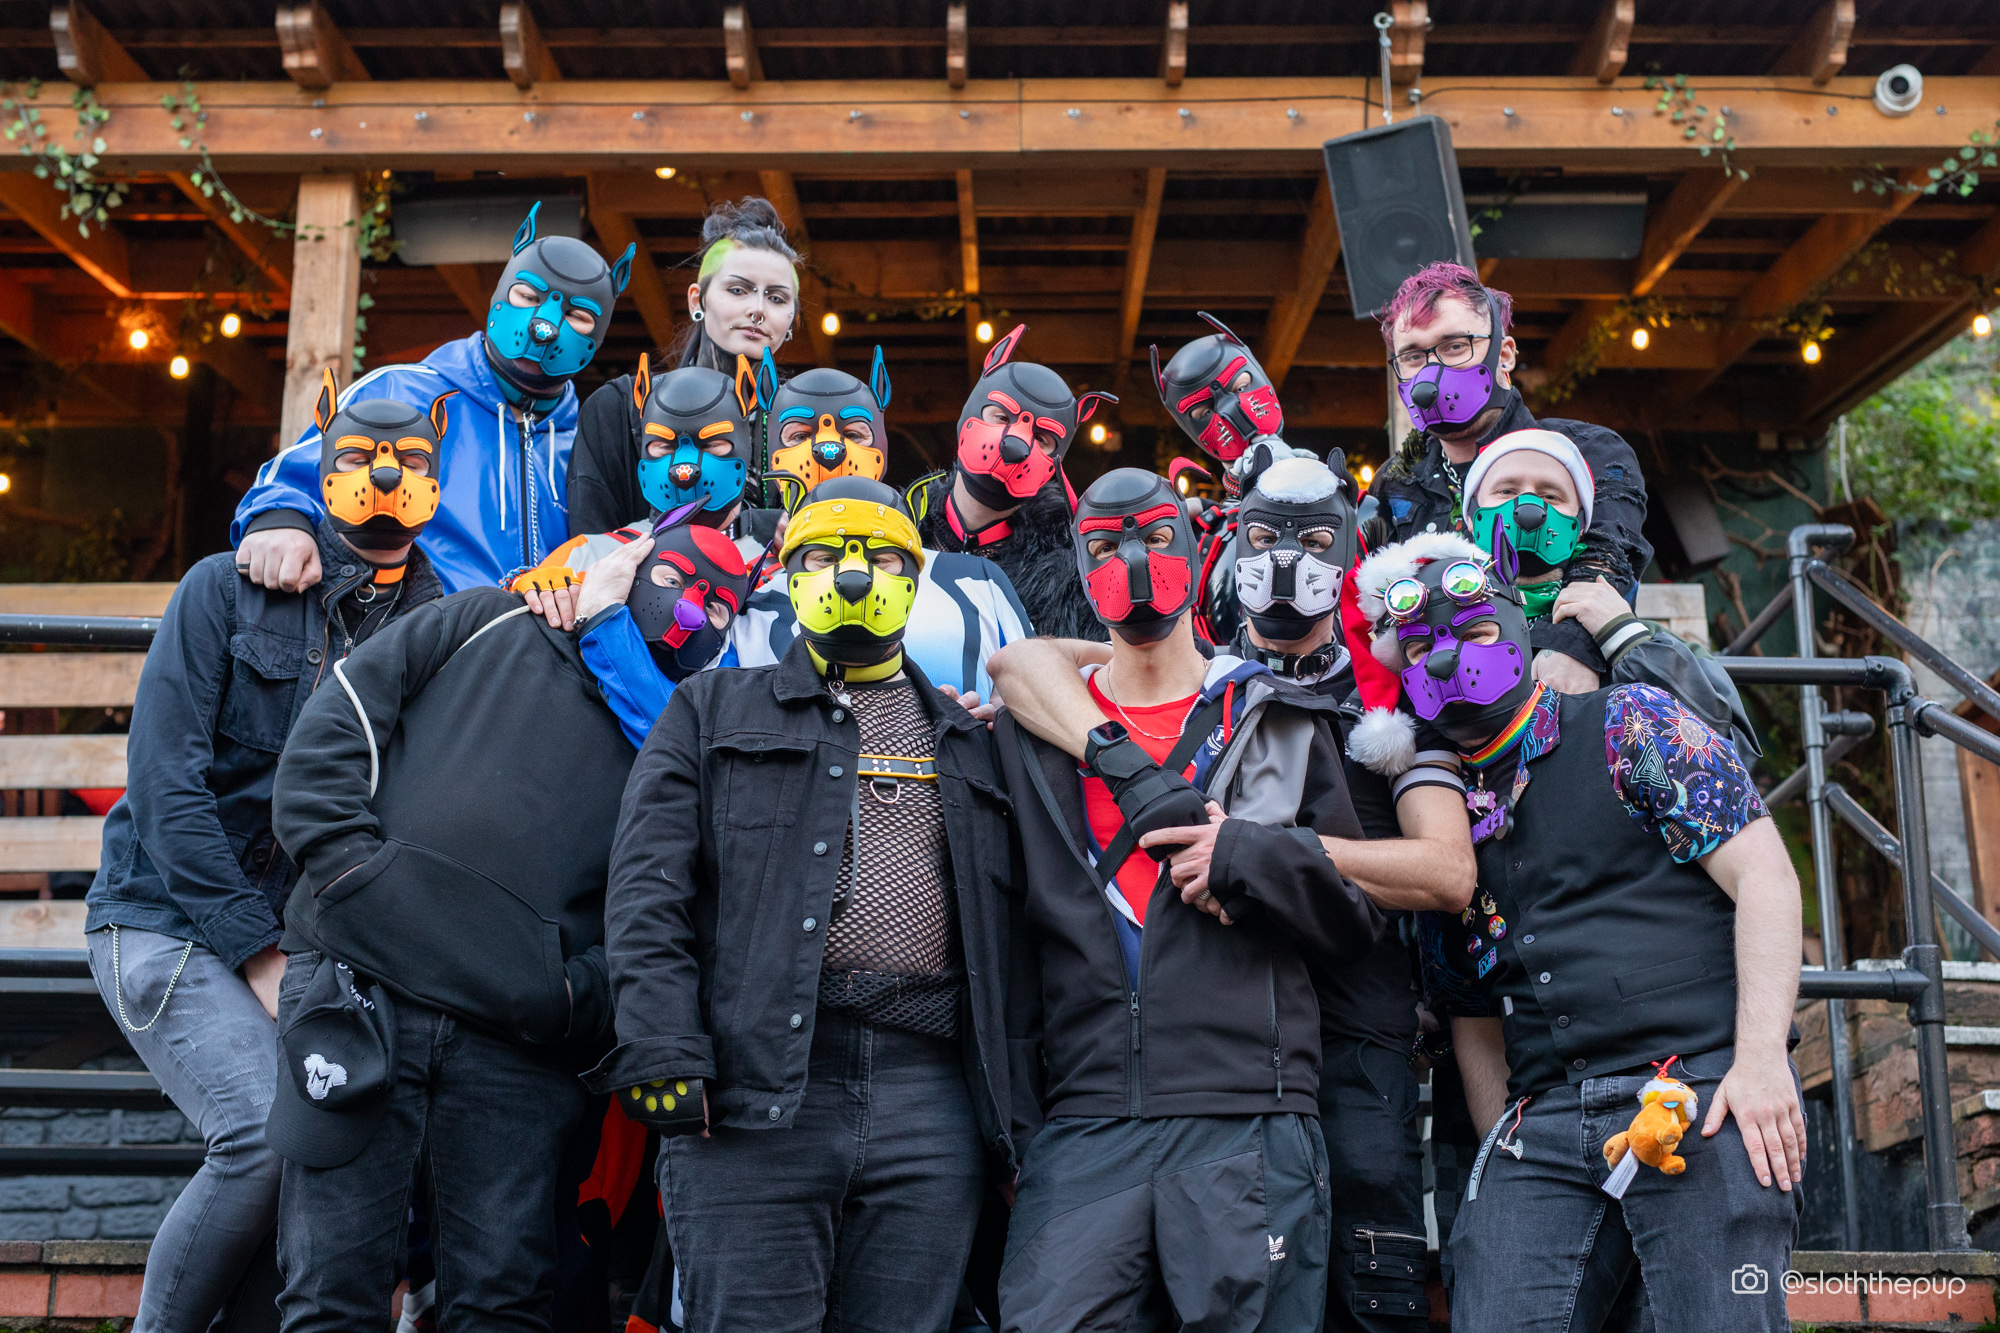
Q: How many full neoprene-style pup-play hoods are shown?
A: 11